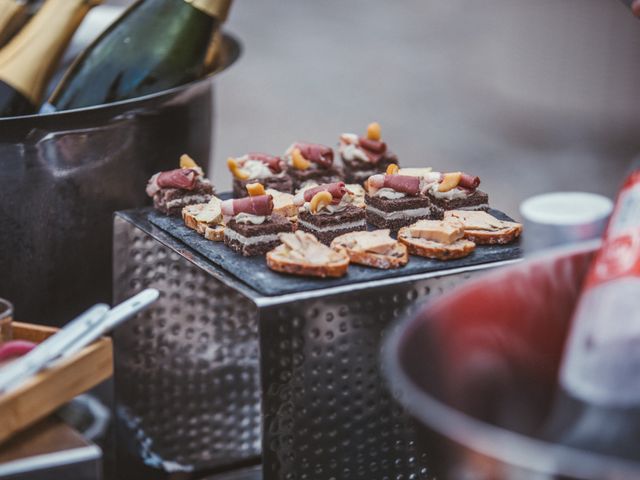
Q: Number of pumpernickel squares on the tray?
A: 8